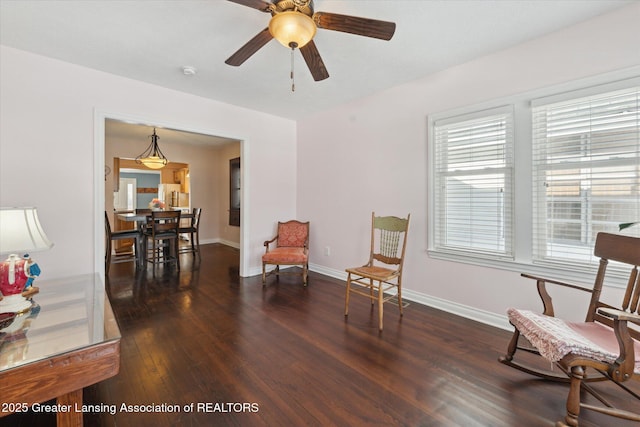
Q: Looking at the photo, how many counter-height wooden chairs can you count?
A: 4